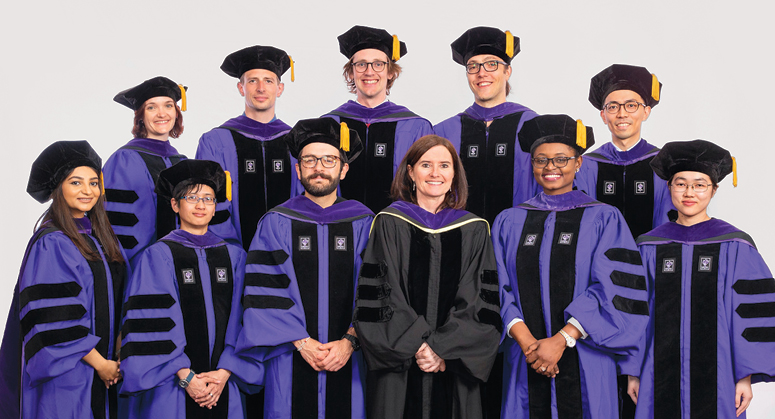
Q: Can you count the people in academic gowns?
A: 11